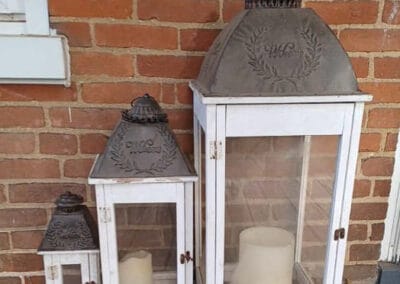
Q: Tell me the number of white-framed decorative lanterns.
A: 3